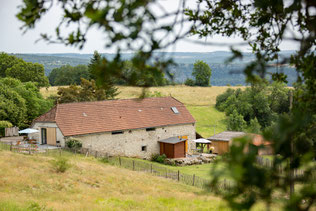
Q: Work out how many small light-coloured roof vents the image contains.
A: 3